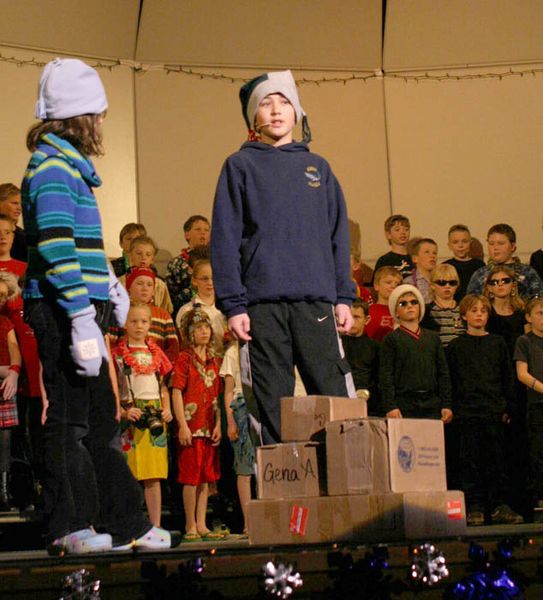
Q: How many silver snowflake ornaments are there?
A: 3